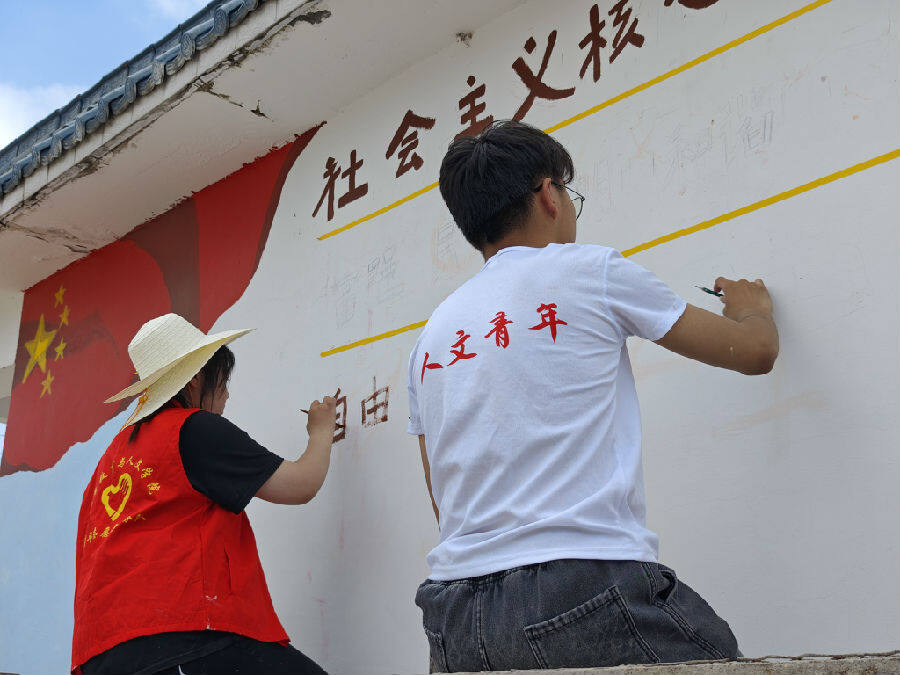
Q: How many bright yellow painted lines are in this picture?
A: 2